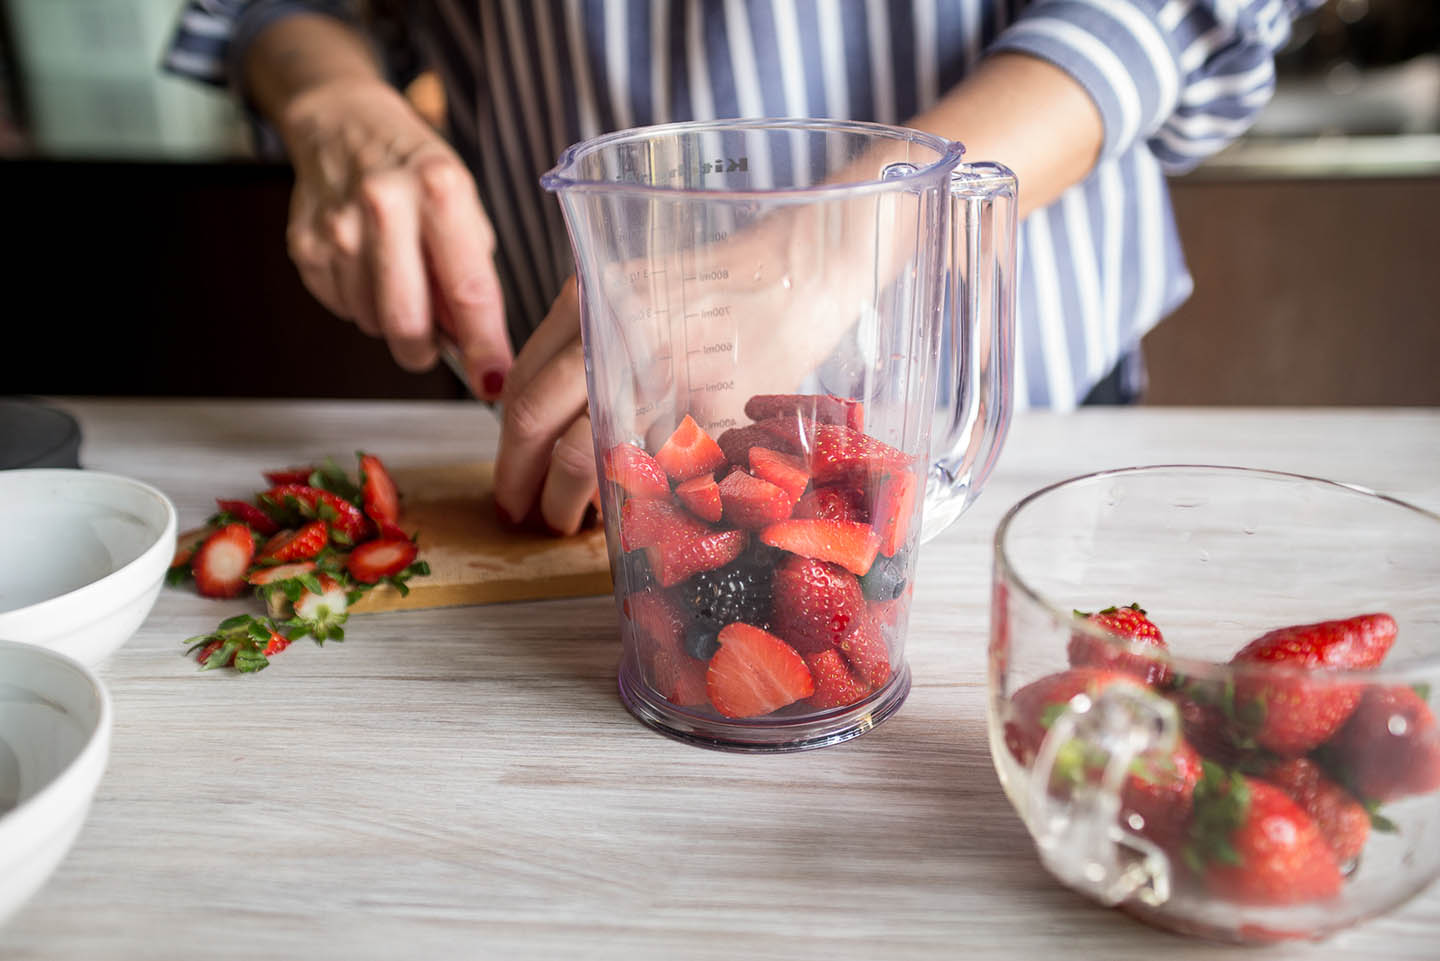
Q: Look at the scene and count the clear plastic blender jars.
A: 1